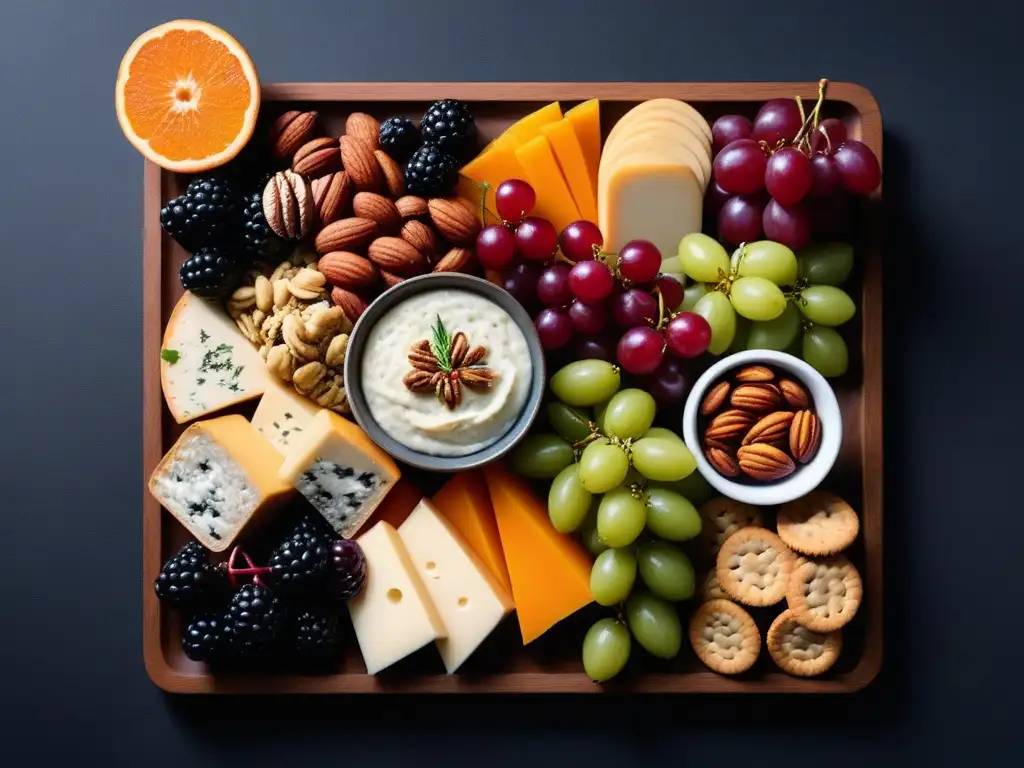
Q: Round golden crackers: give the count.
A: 7